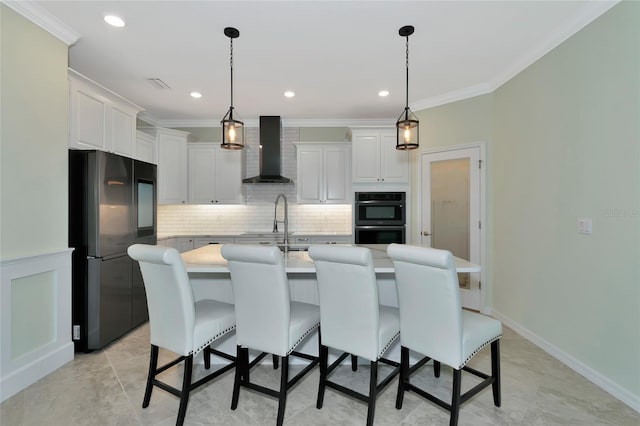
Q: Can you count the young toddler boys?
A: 0